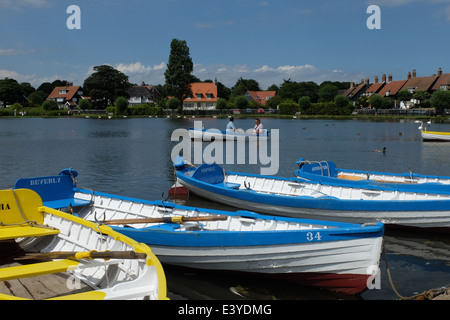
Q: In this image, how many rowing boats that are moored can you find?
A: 4